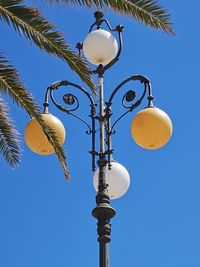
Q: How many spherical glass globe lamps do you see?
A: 4